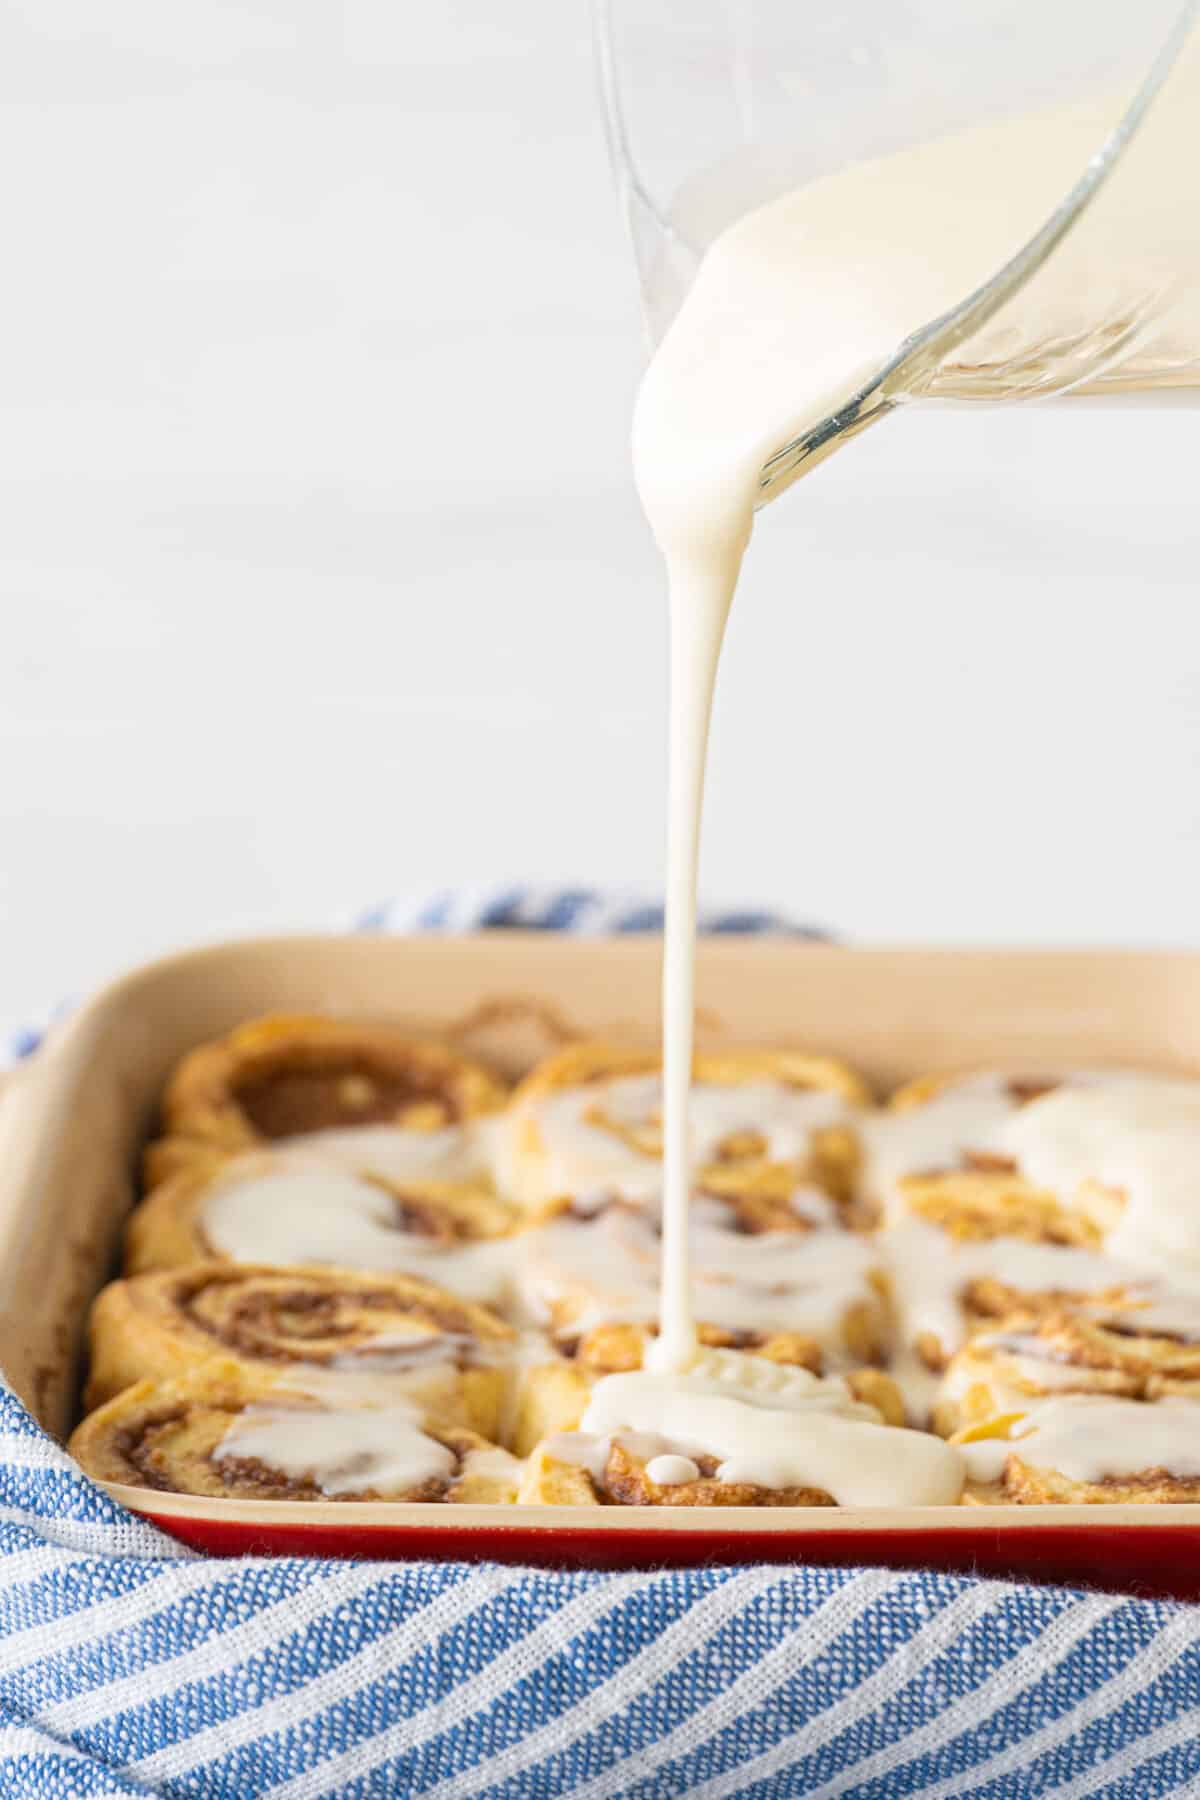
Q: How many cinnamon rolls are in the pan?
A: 12